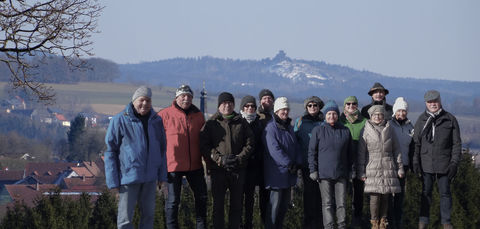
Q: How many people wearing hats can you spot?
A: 13